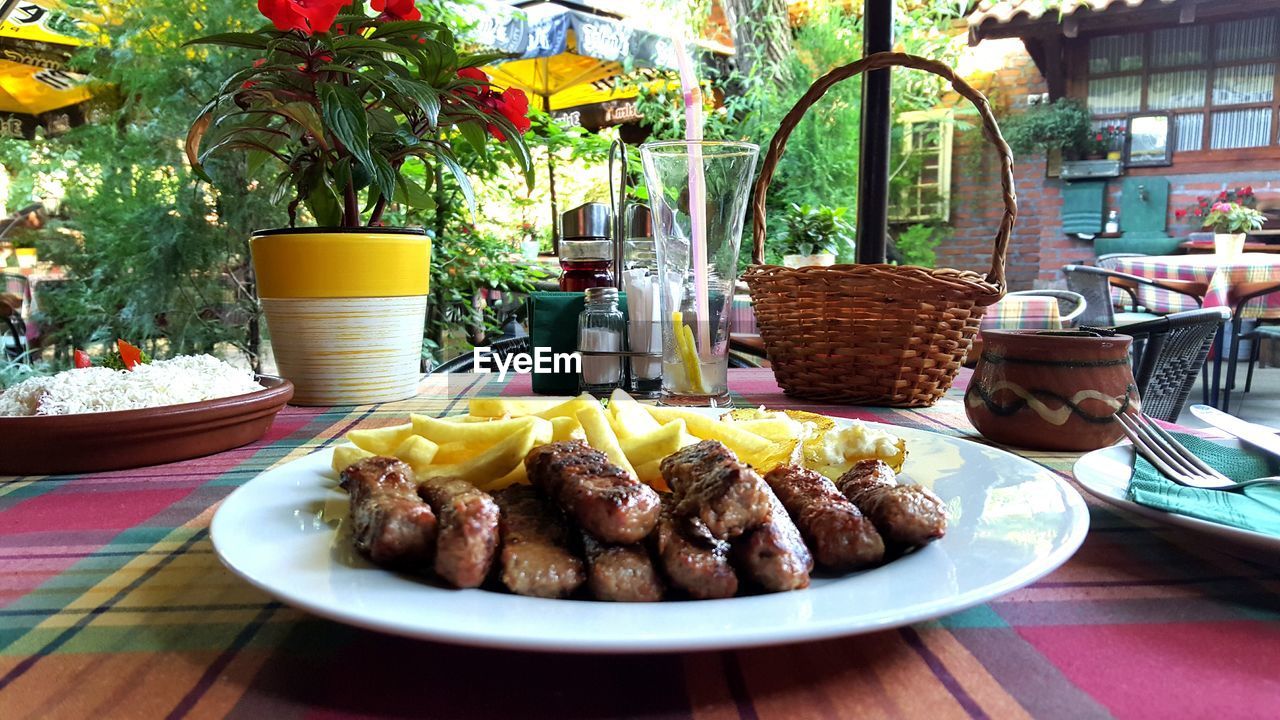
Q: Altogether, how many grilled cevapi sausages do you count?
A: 10